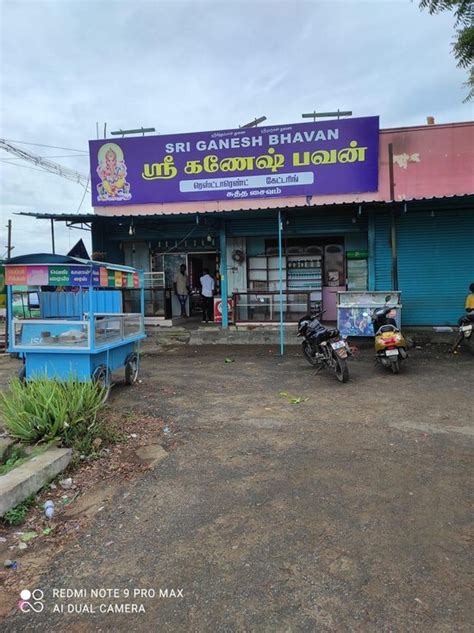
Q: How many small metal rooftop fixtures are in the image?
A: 3